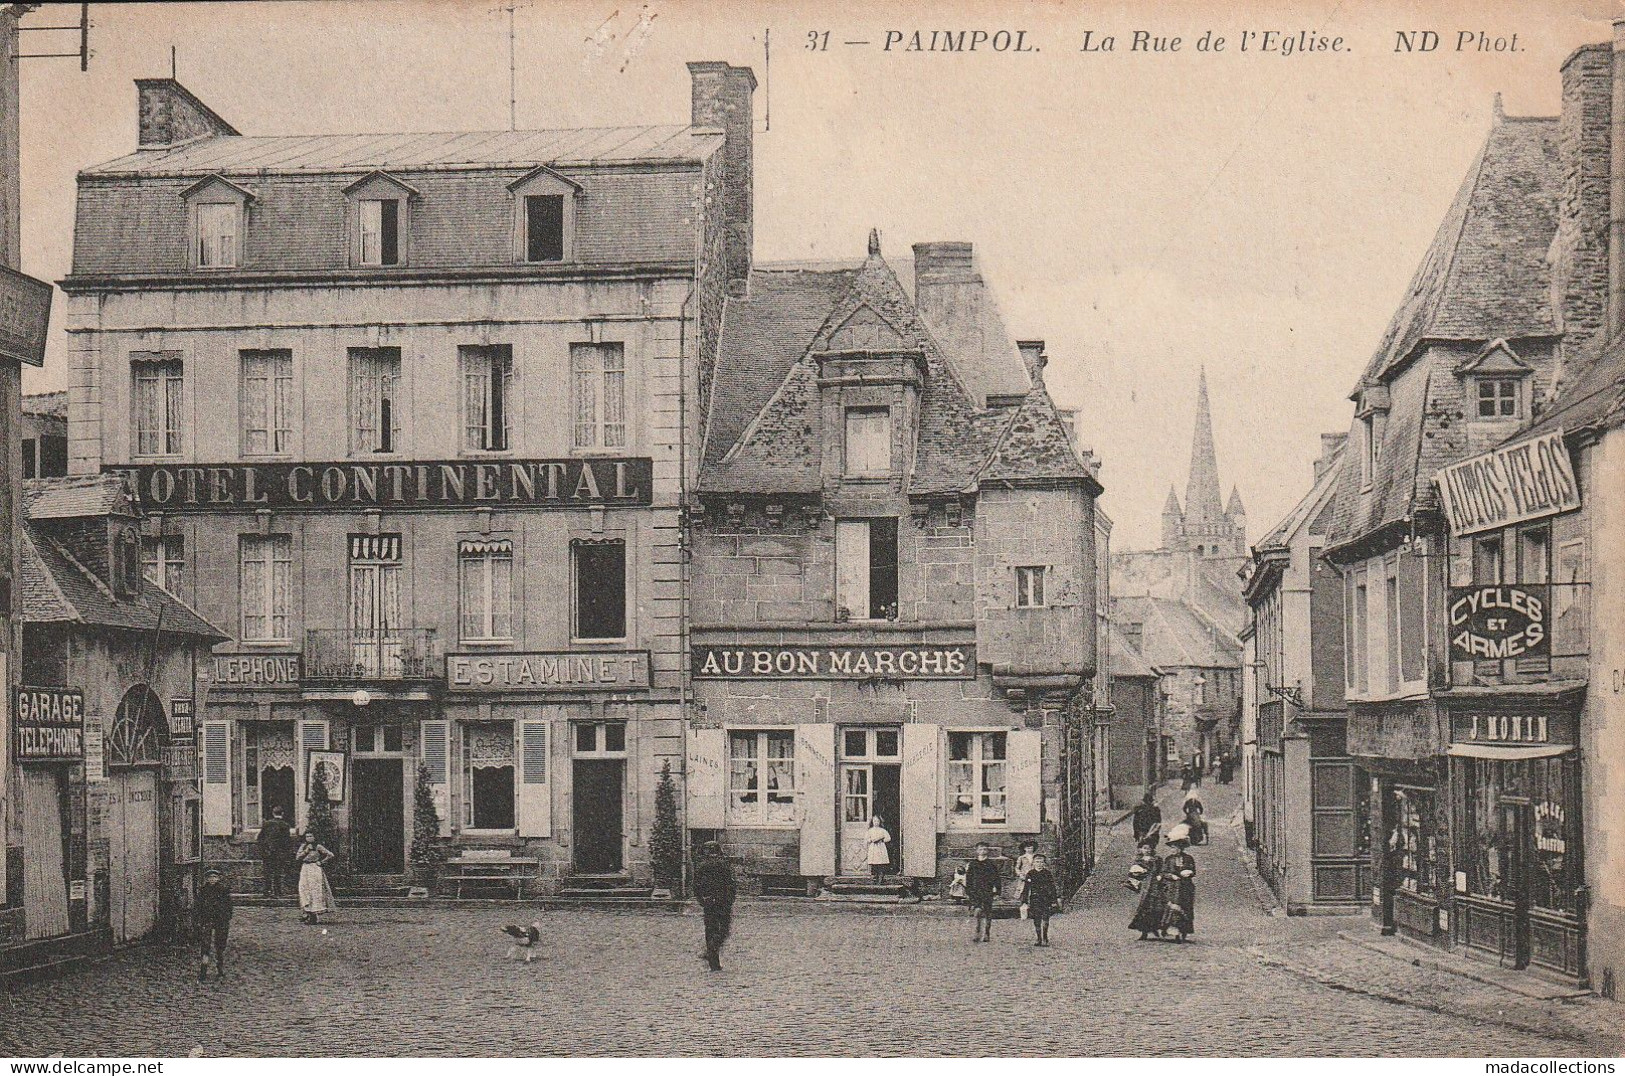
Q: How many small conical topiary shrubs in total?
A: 3